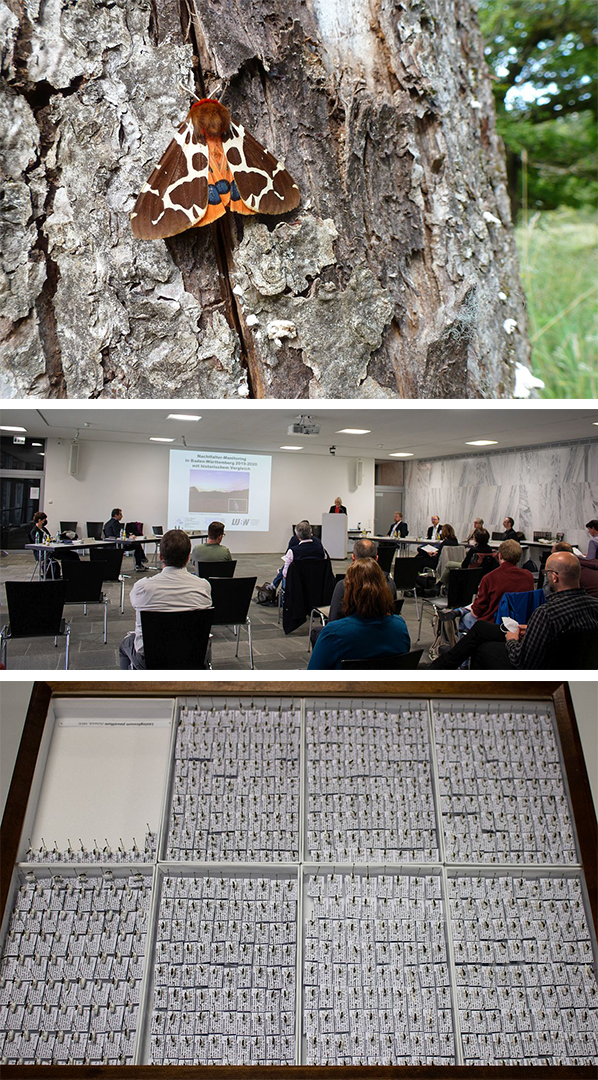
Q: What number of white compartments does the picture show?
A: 8